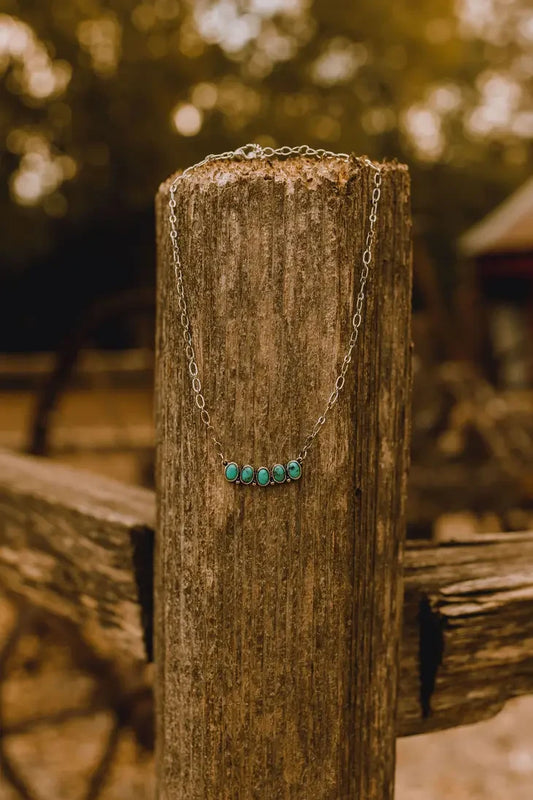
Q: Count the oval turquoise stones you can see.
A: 5